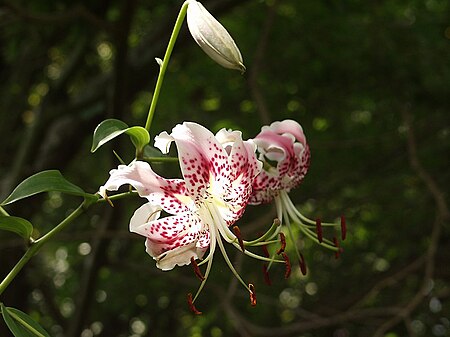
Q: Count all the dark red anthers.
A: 12